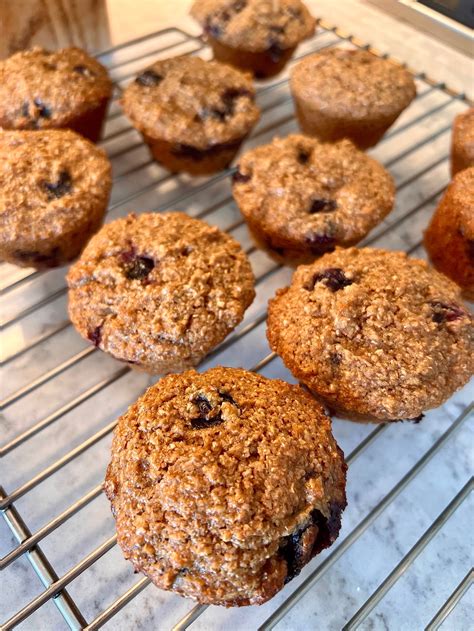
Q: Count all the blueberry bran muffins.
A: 11